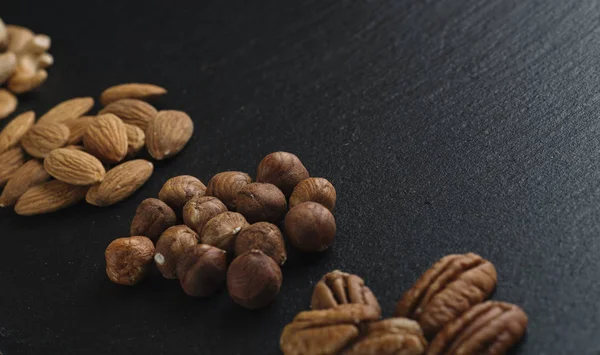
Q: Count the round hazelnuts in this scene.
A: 14